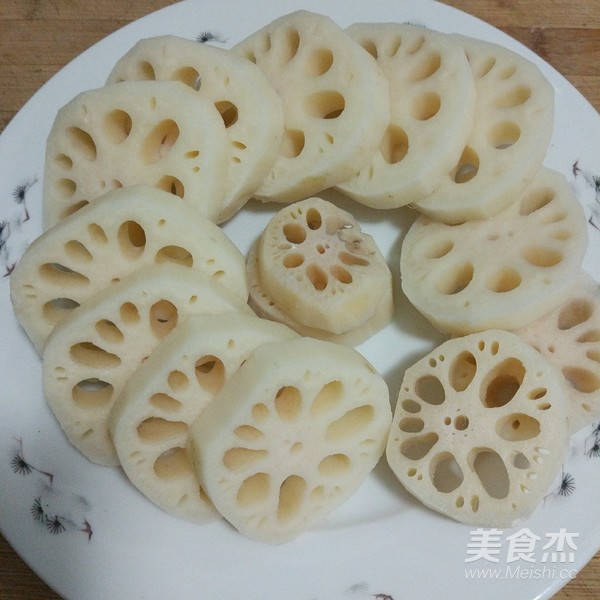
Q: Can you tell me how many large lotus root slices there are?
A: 12